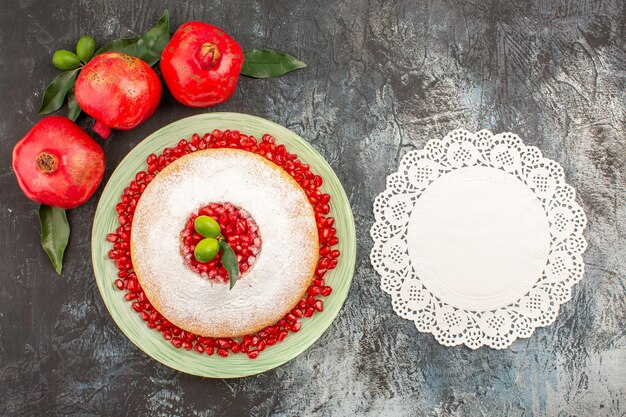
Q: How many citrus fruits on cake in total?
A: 2